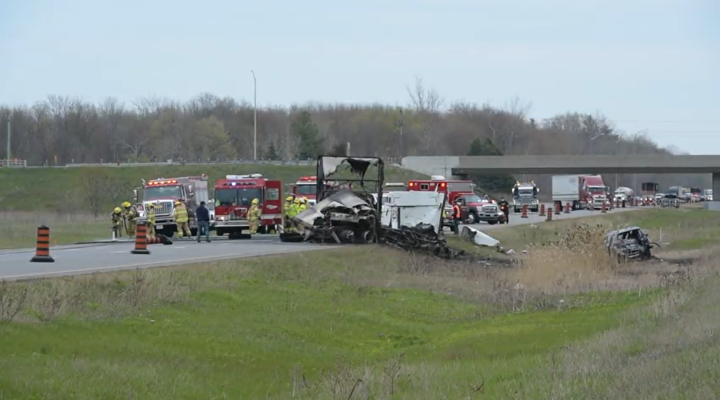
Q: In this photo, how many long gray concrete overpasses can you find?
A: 1